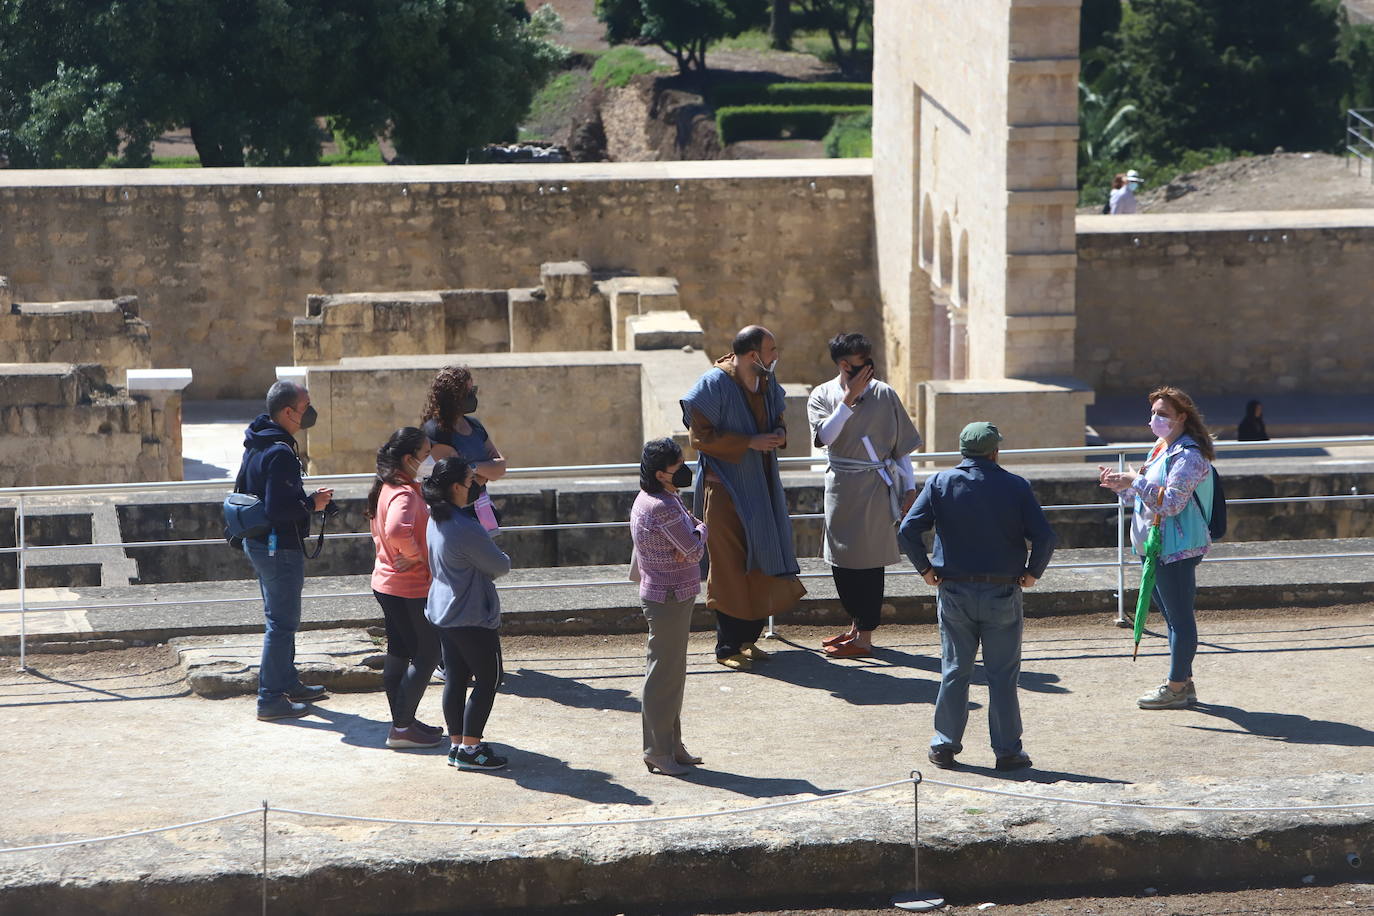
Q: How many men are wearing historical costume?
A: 2